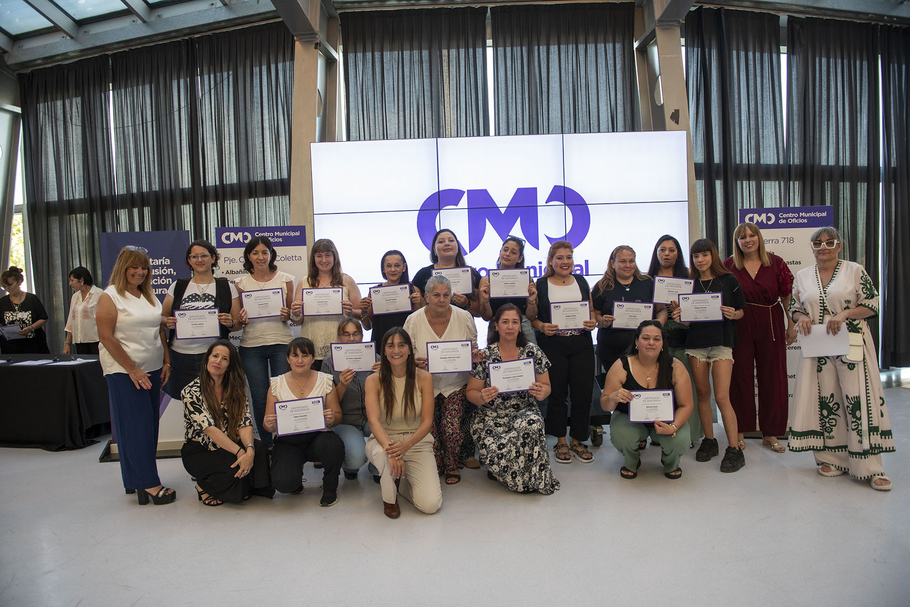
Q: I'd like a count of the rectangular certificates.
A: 15